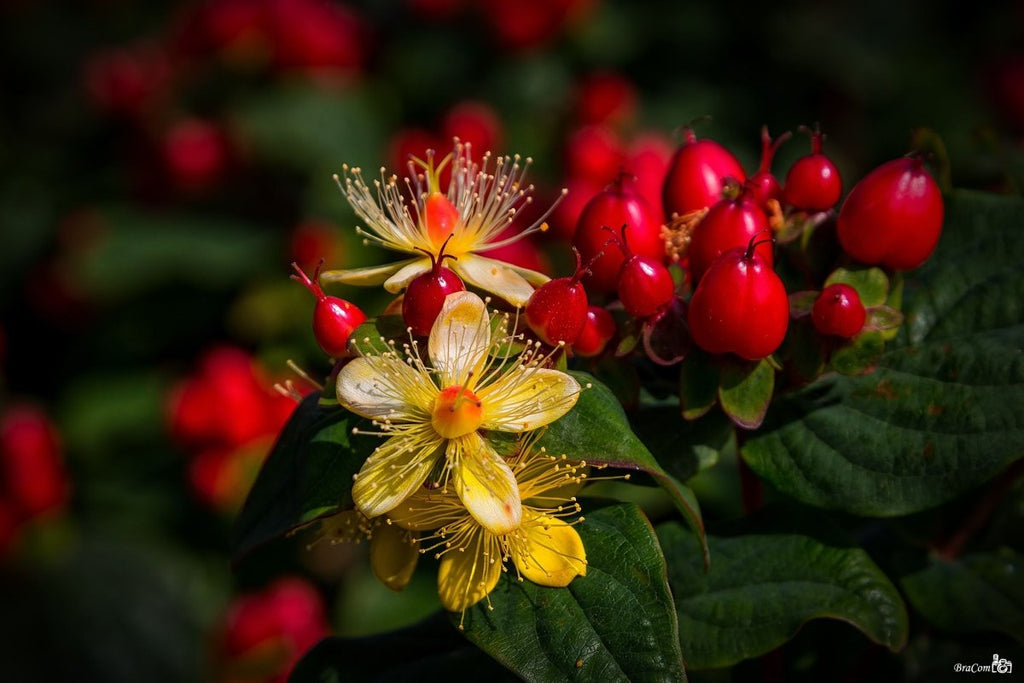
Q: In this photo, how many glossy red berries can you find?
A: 13